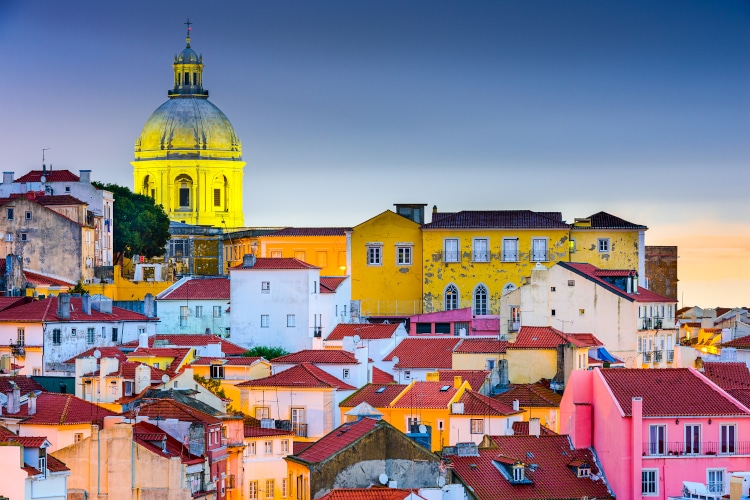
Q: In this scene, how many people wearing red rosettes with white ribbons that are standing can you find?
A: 0